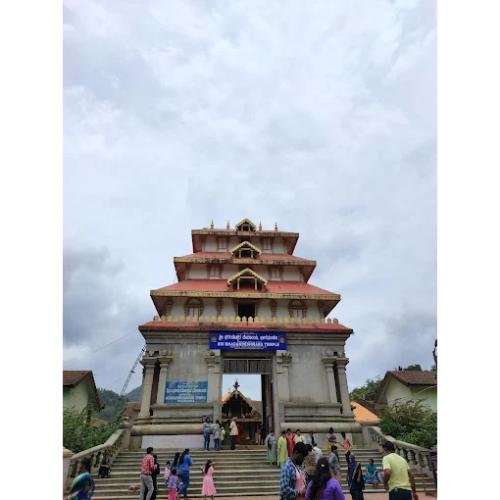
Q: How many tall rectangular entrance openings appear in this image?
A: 1